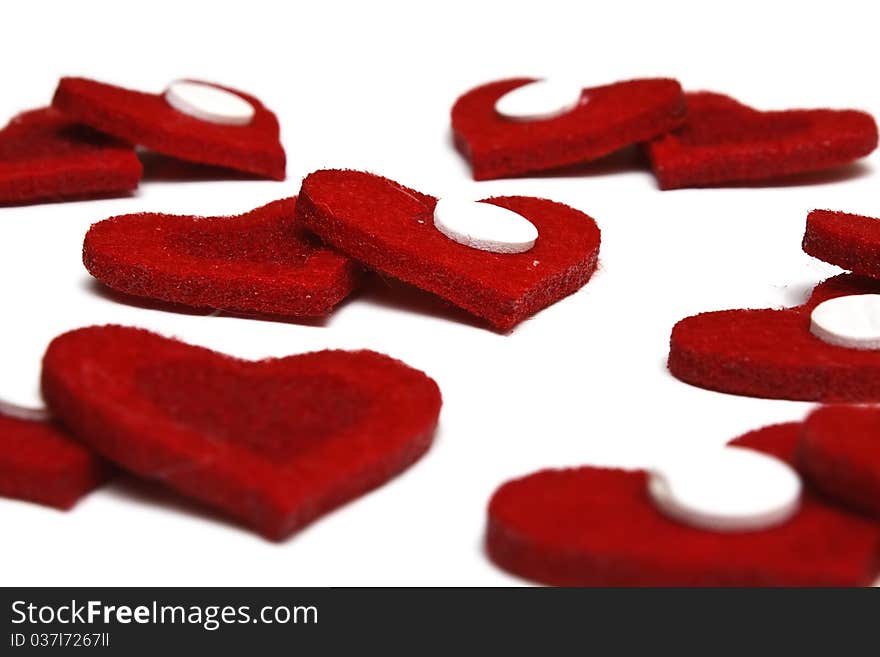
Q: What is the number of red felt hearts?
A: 12